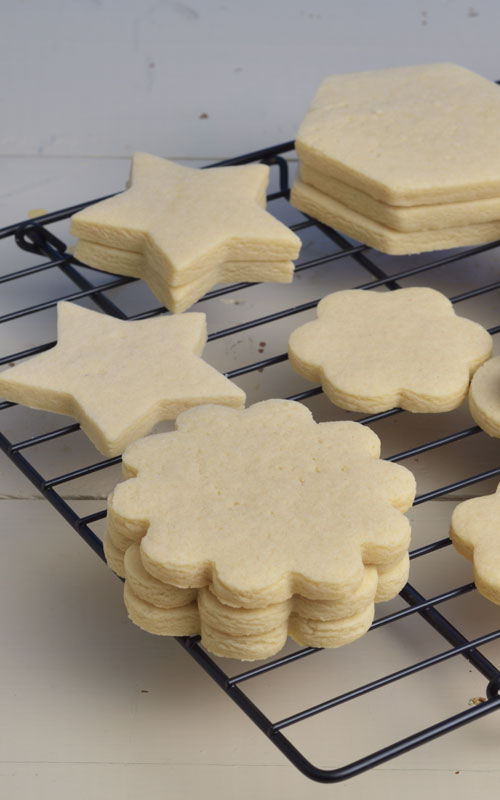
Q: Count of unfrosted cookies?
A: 12